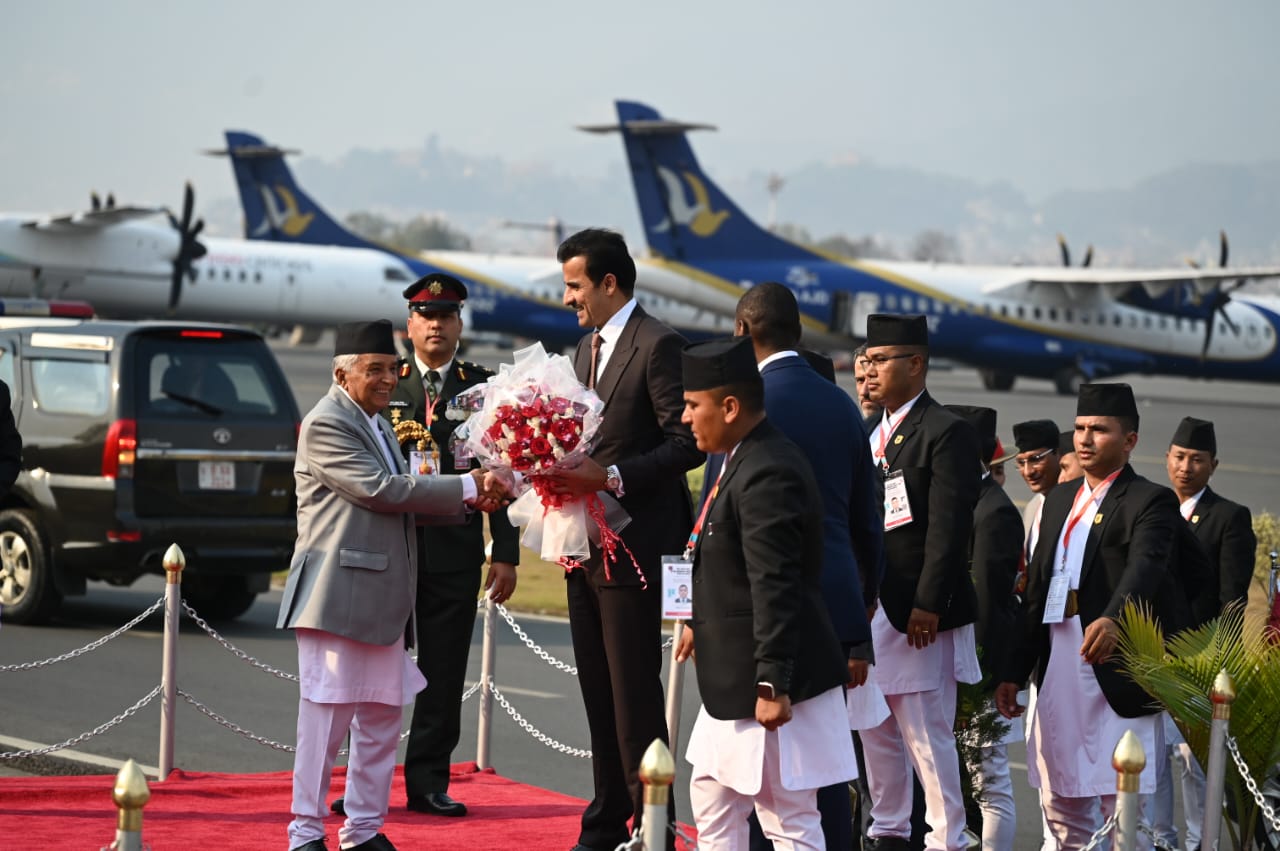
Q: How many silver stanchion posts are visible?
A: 7